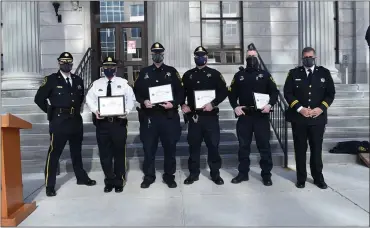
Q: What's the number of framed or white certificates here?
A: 4